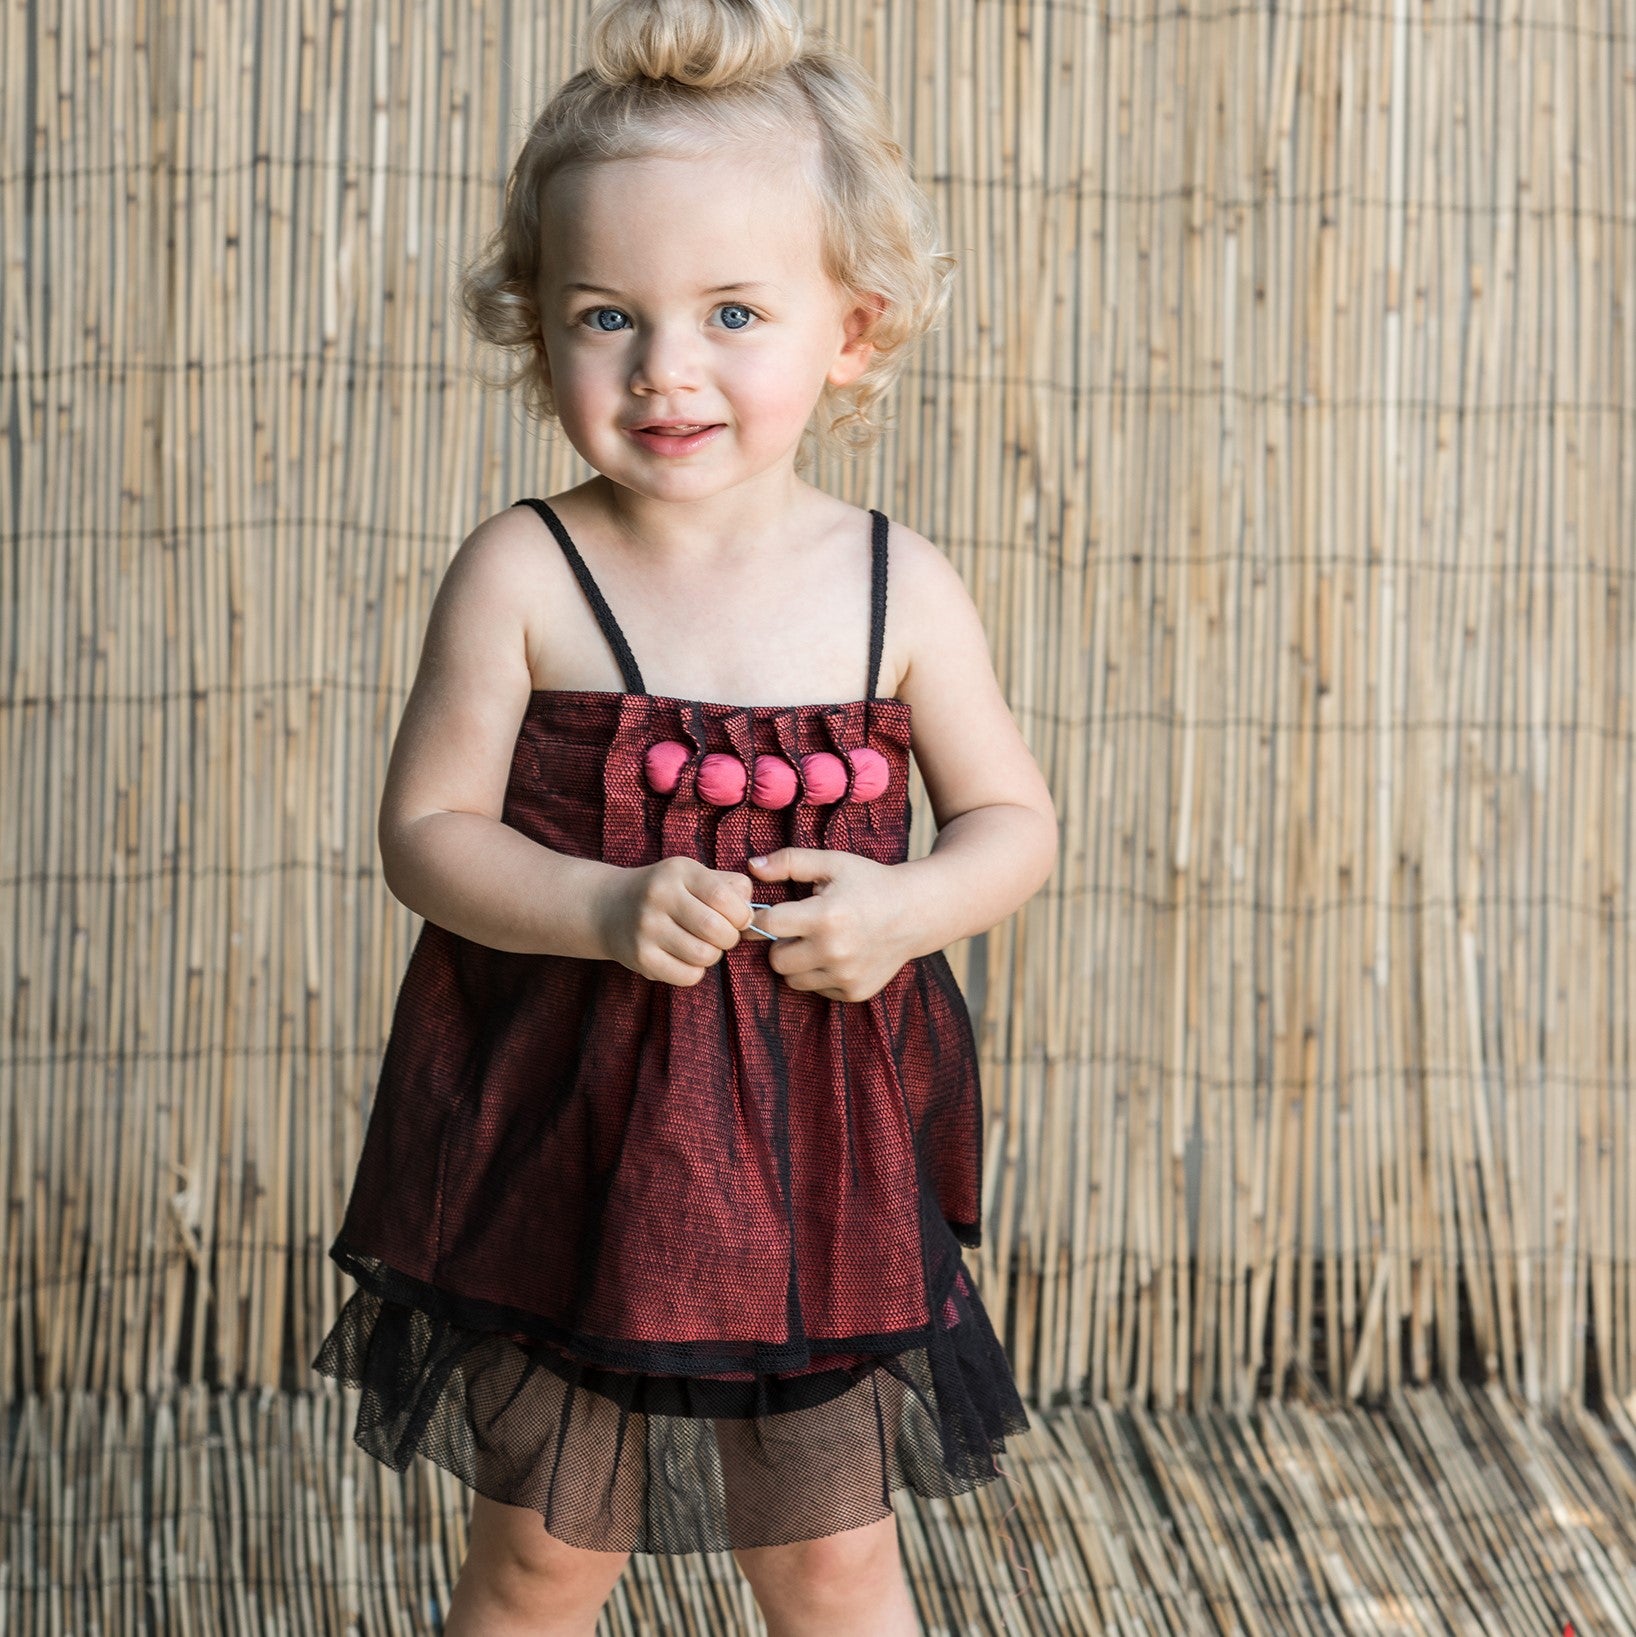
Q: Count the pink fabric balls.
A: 5